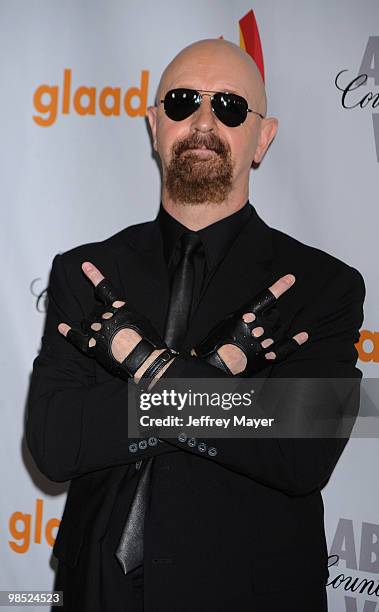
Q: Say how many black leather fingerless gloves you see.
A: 2